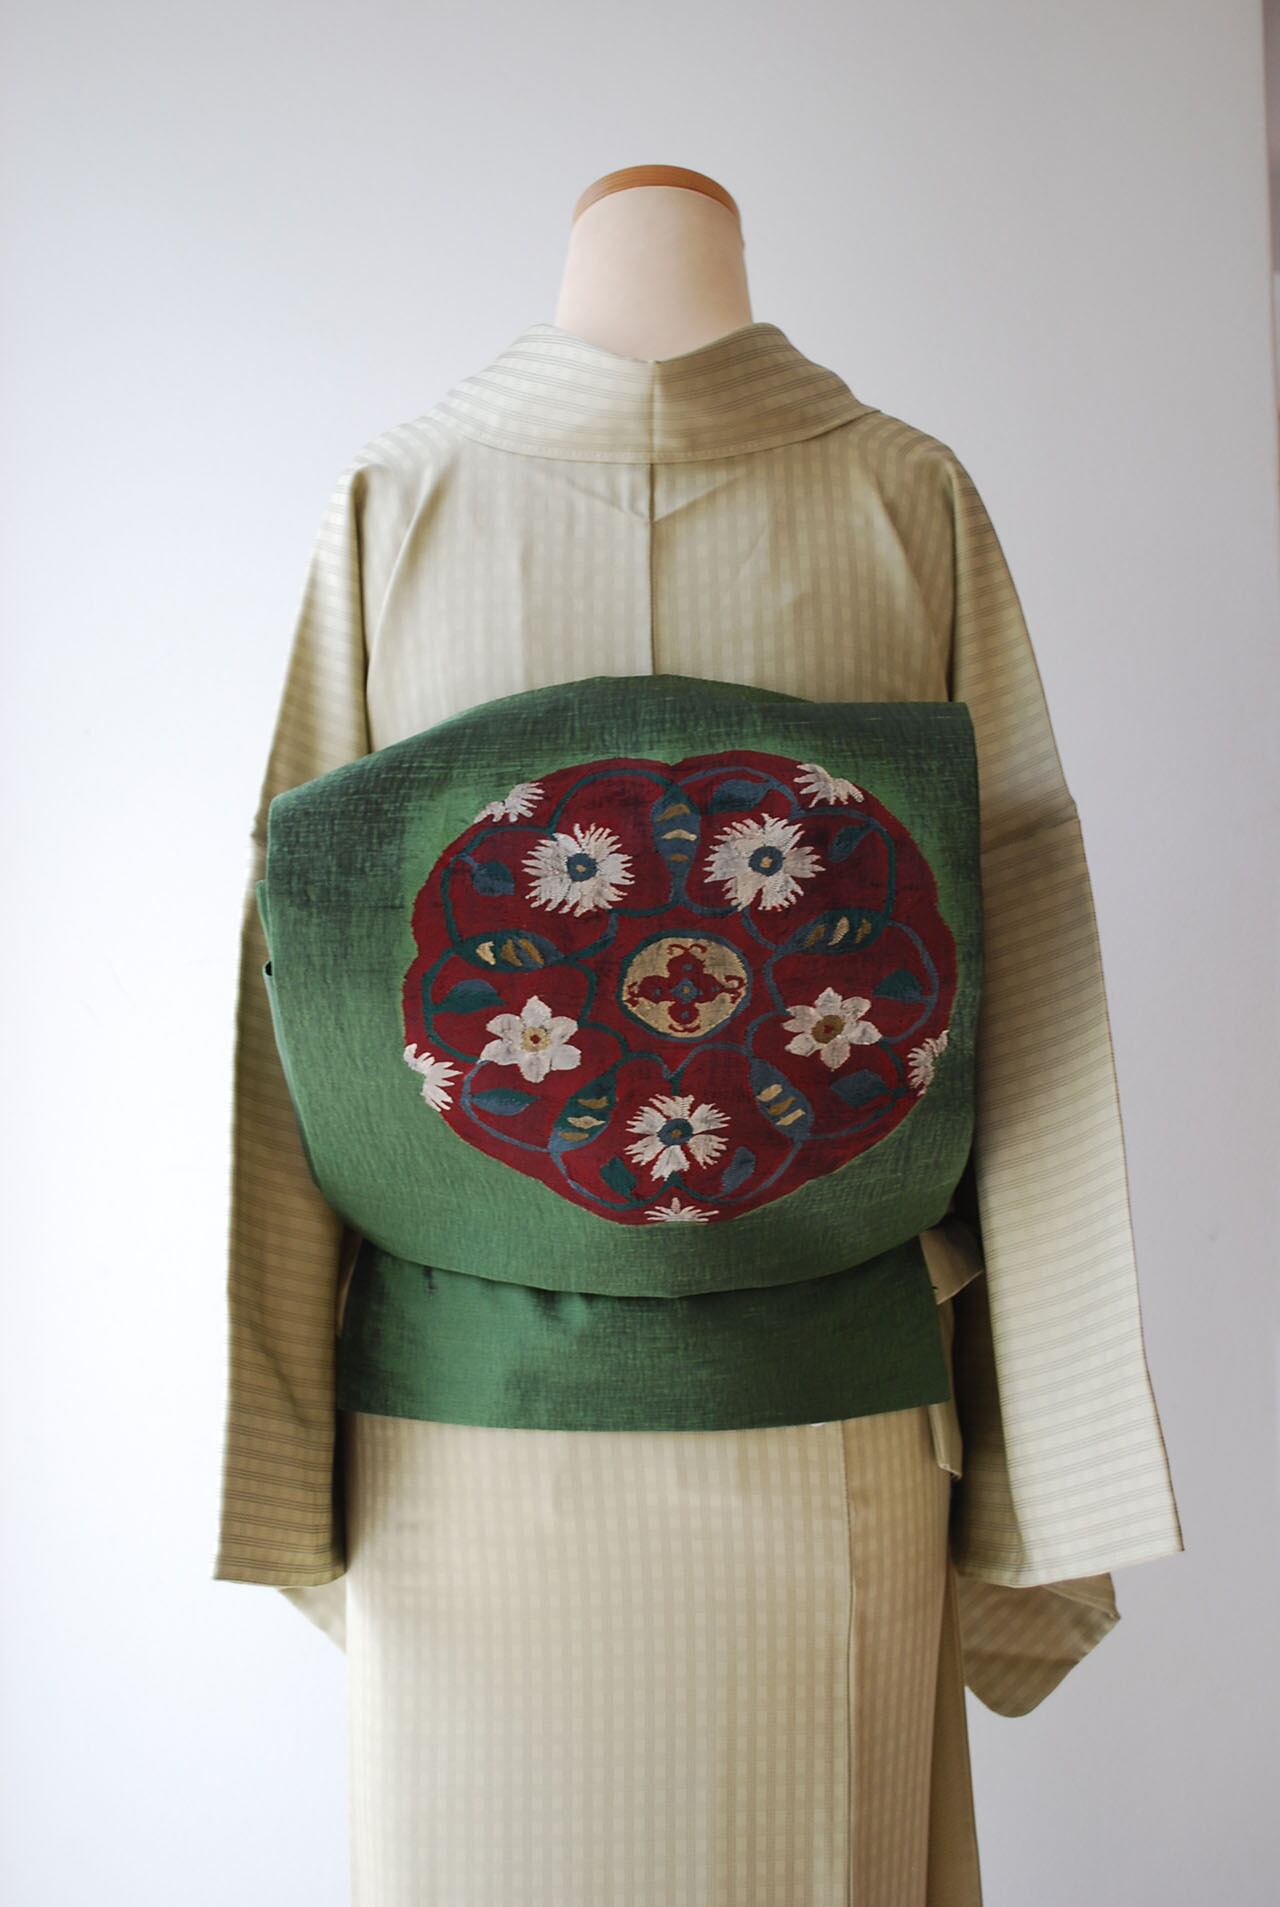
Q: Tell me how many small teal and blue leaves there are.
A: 9